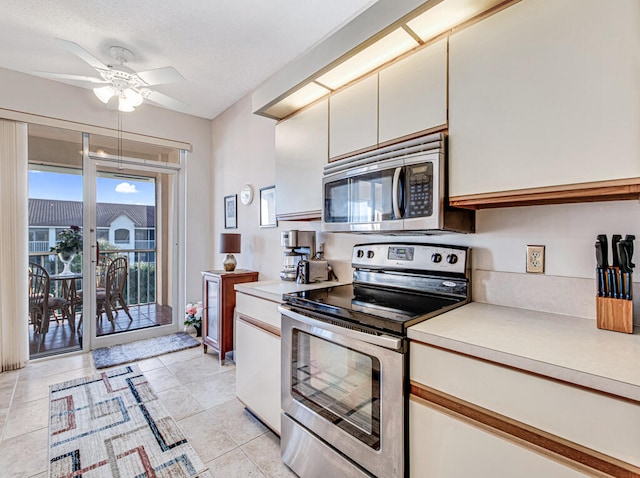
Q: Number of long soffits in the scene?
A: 1